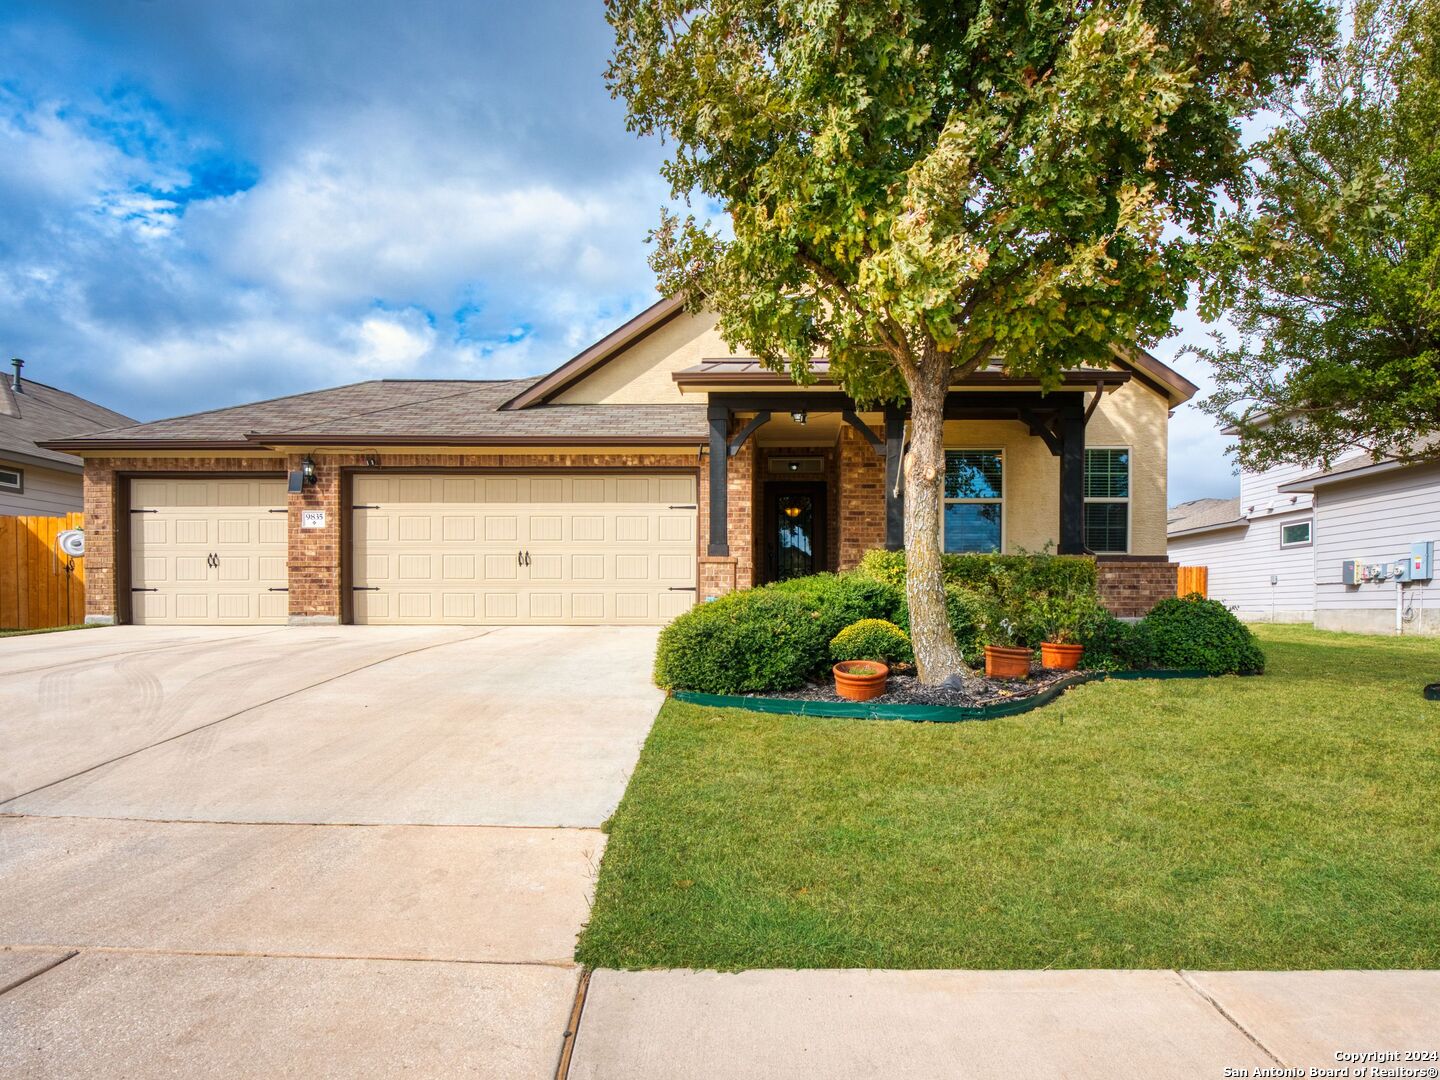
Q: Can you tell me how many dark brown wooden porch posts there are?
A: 3